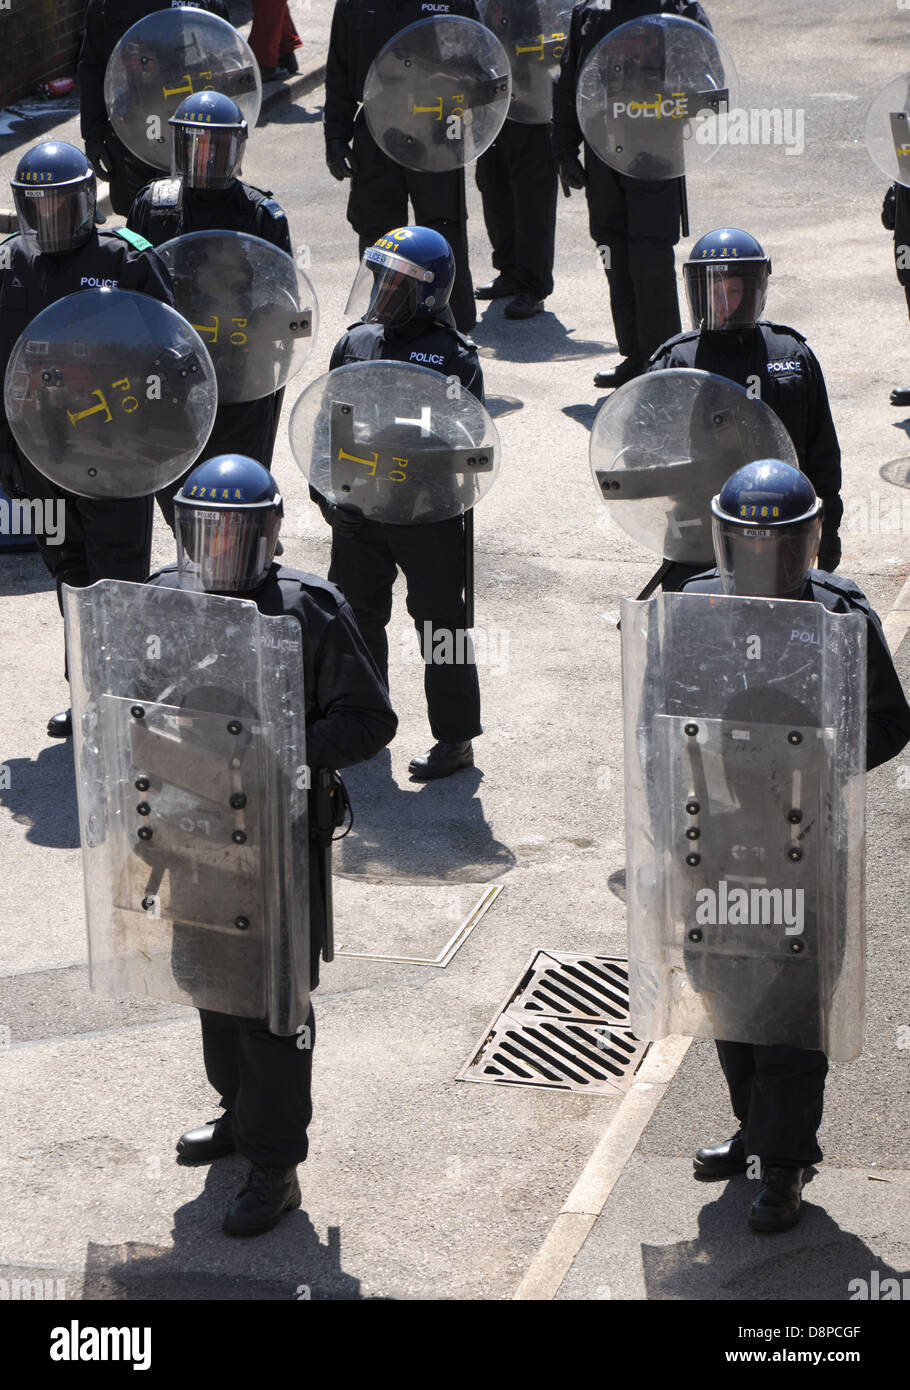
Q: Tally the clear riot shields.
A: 11